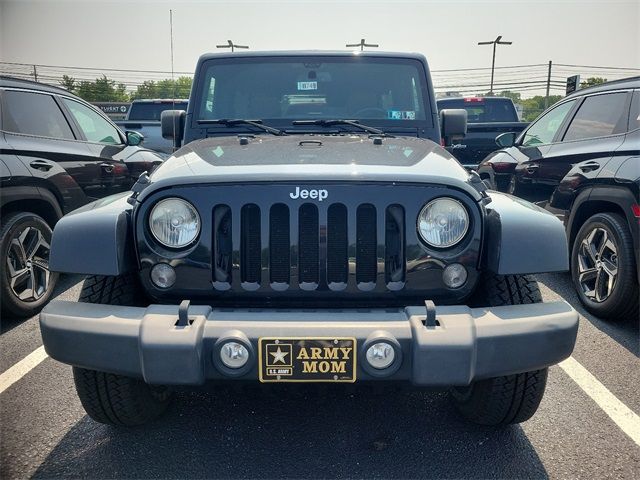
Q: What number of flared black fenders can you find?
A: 2